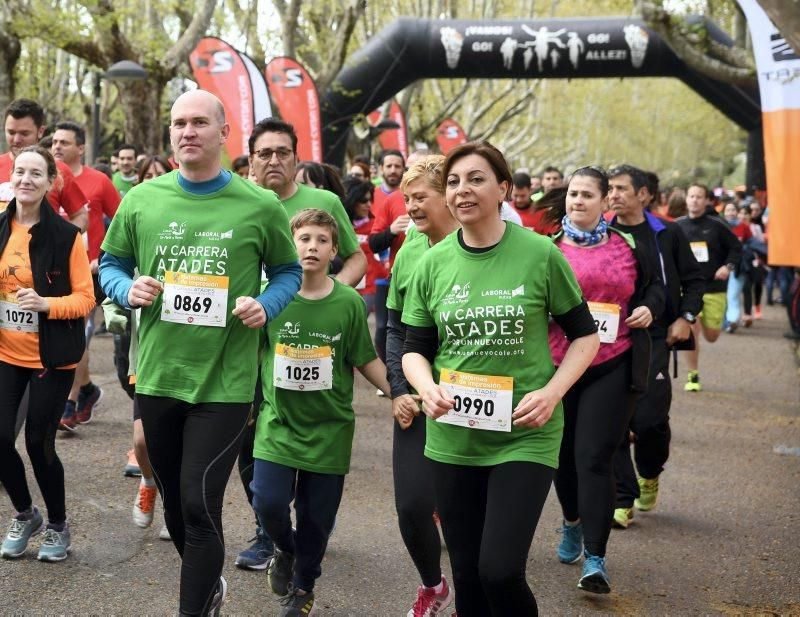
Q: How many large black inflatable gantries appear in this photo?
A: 1